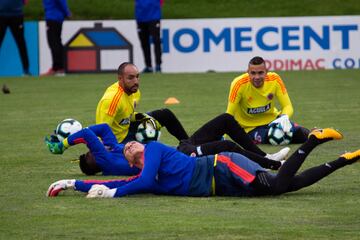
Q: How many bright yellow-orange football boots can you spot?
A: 2